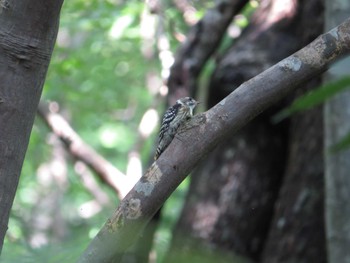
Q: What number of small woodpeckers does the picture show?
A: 1